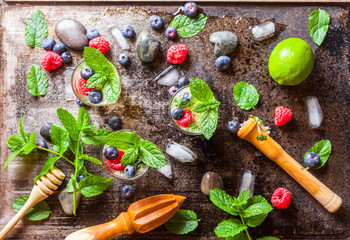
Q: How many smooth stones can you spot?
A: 6